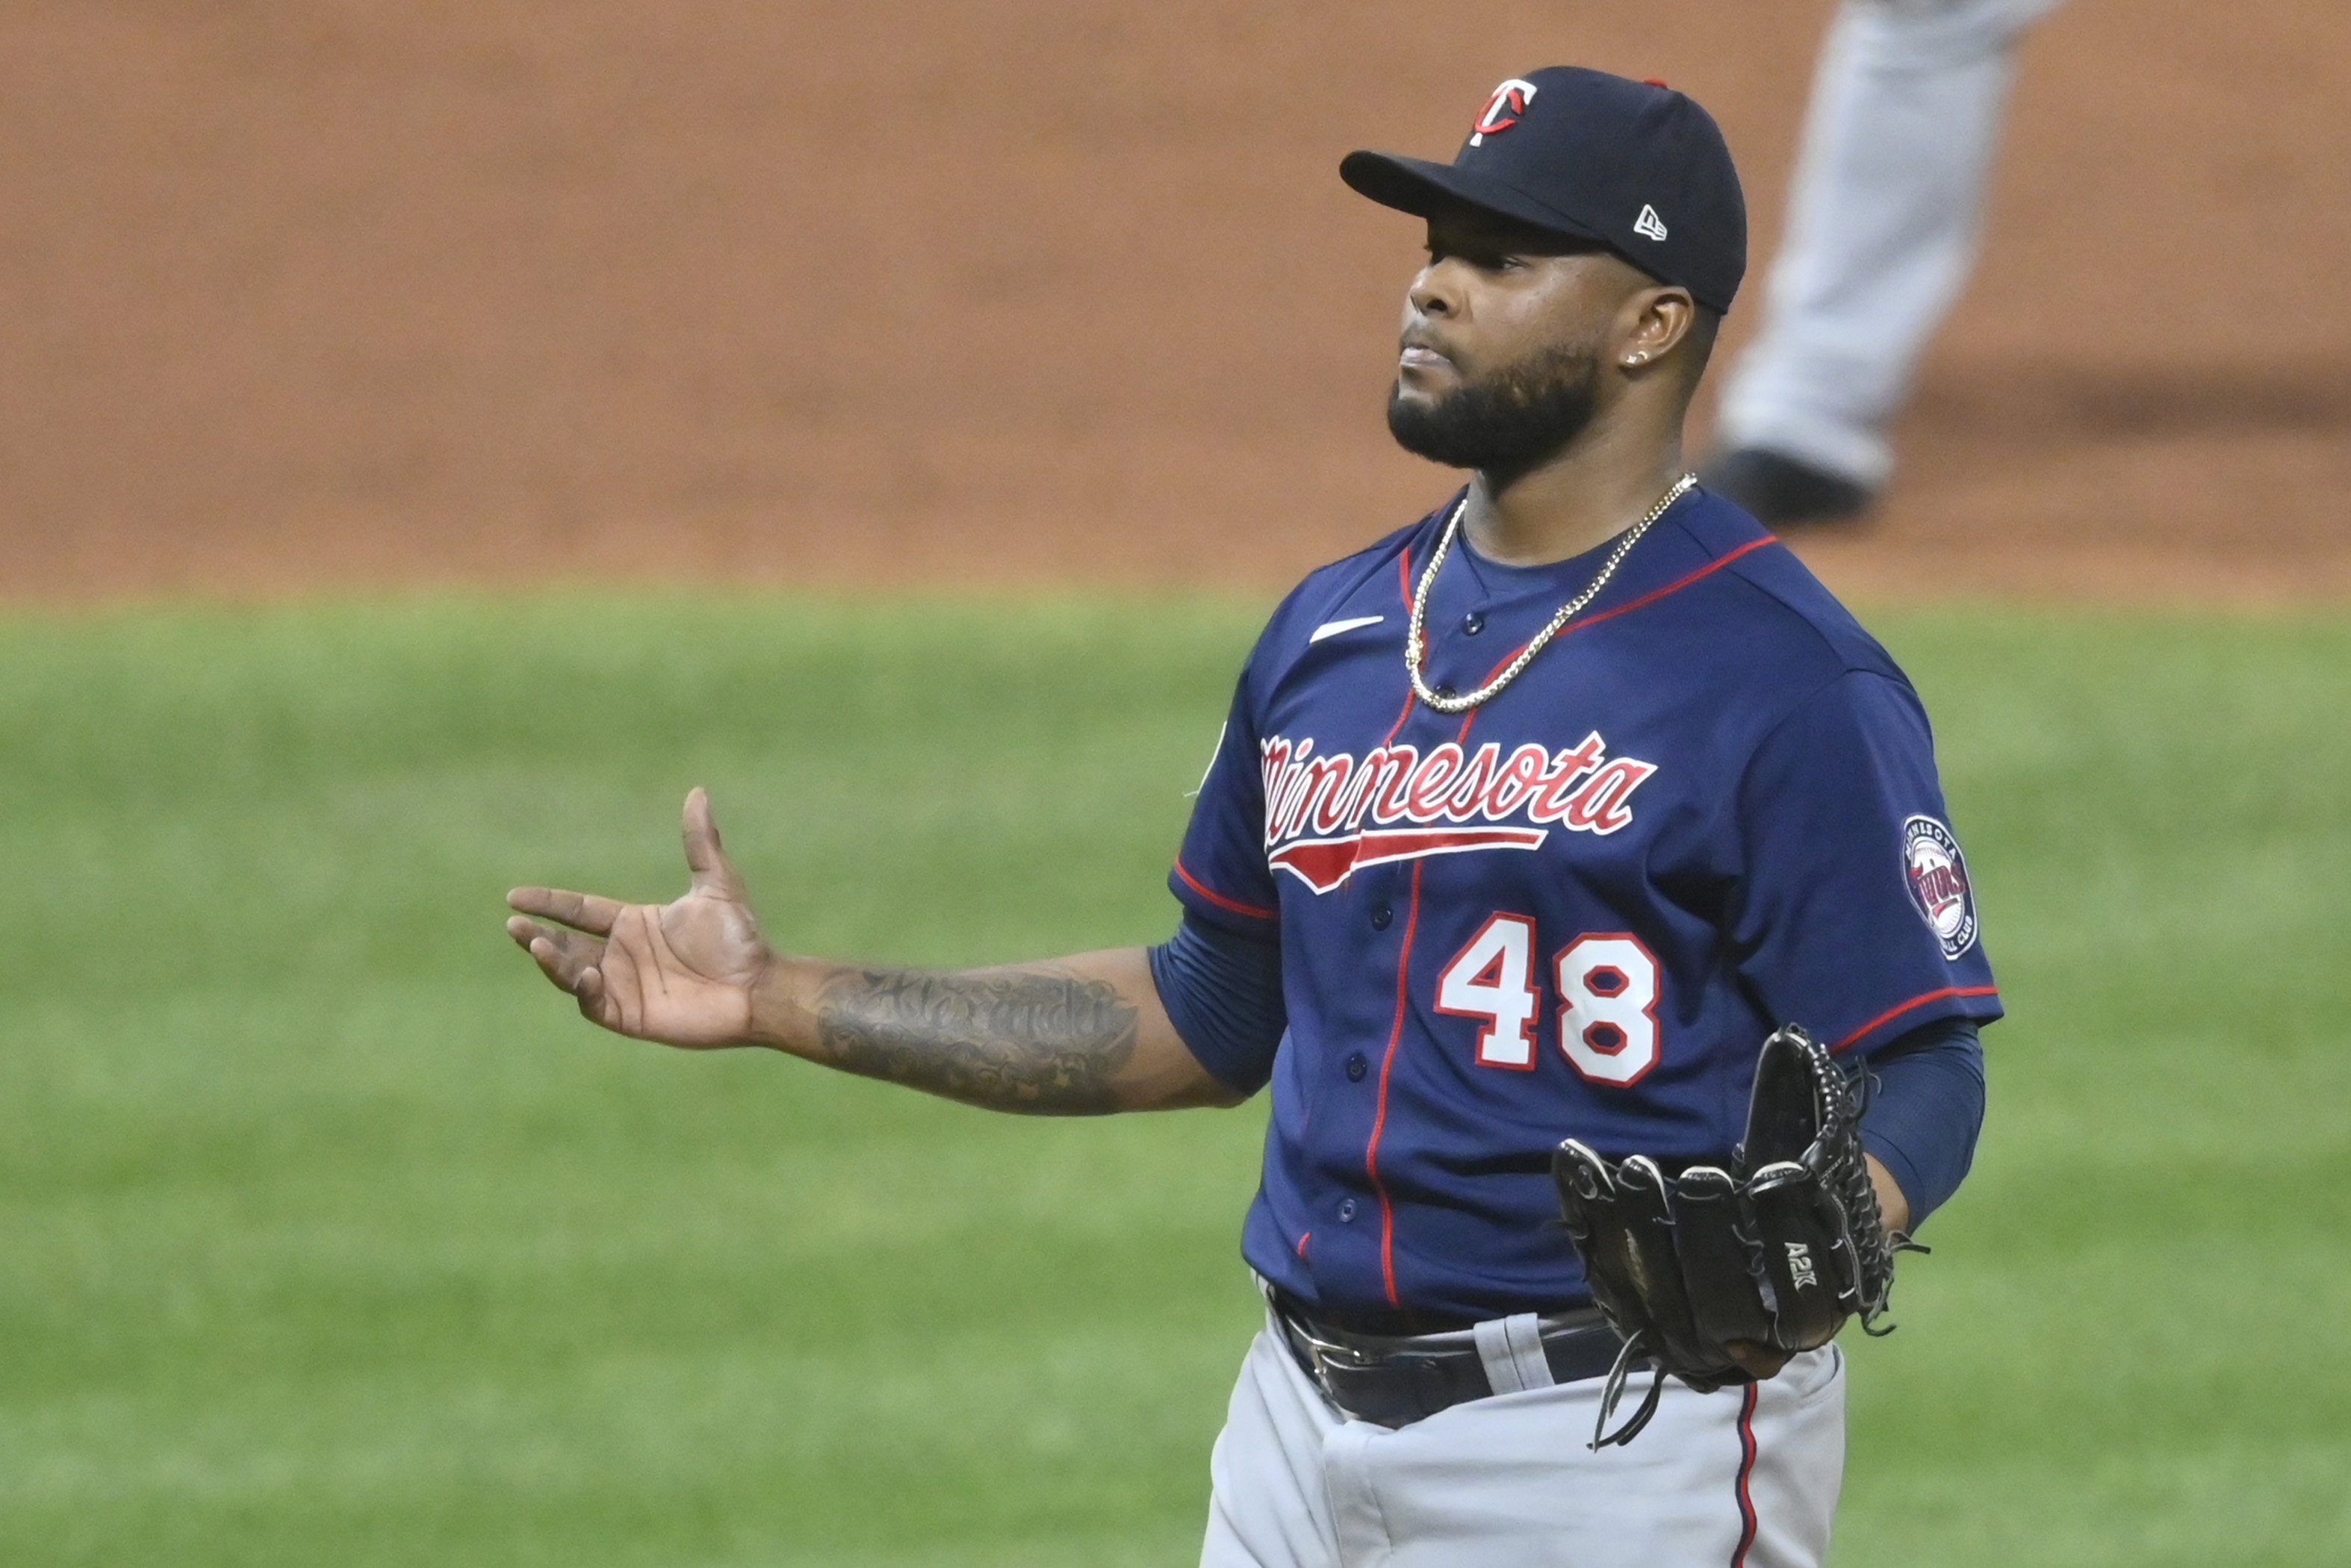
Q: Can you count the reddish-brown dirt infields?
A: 1